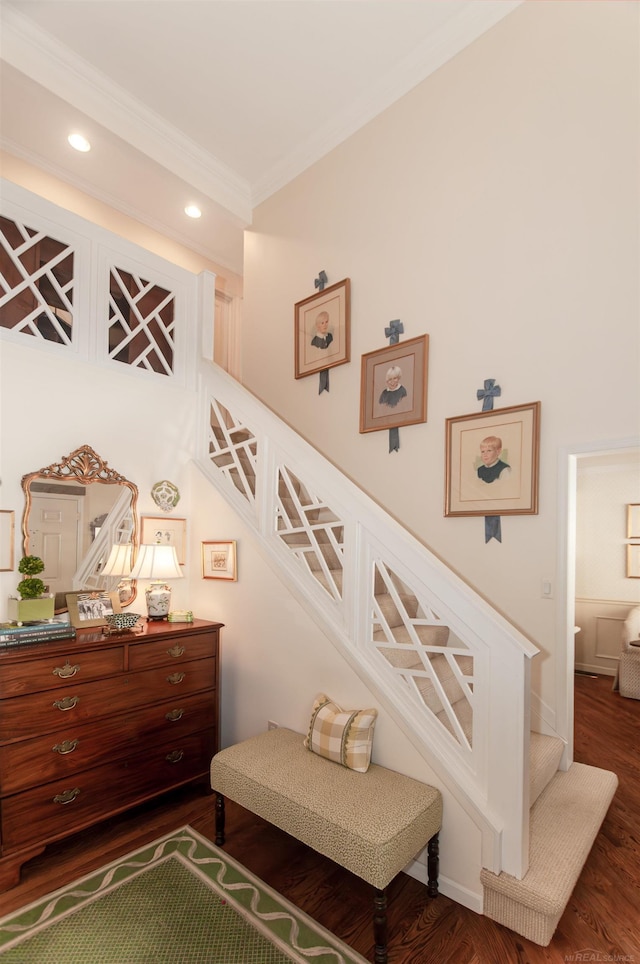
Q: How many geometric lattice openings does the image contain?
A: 5